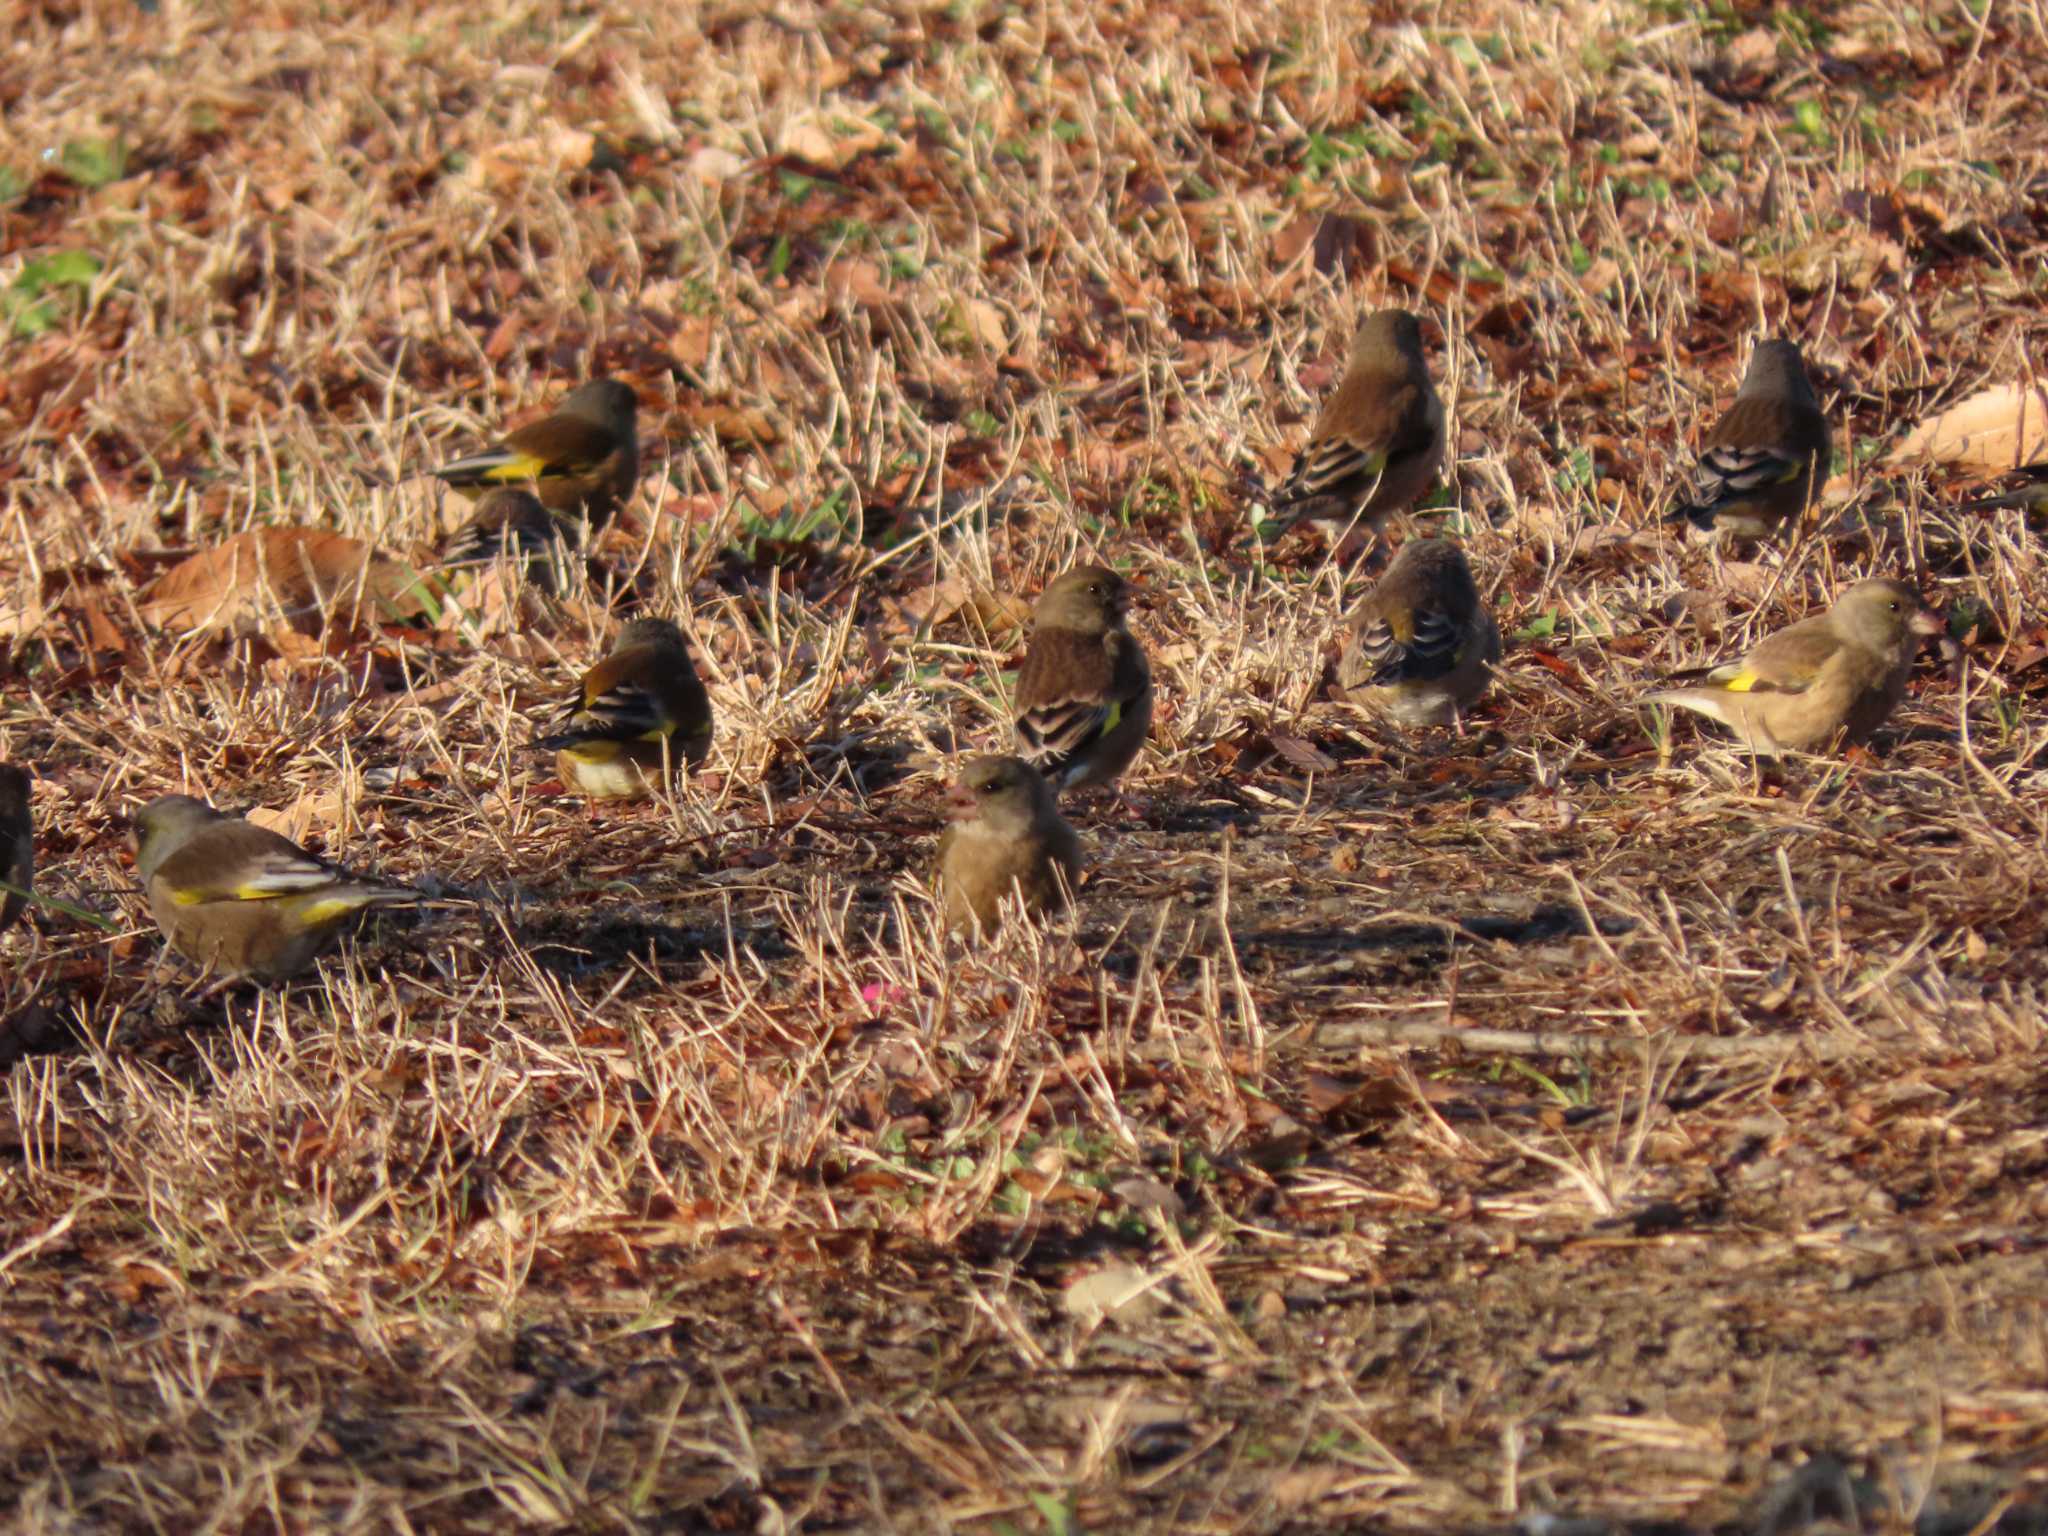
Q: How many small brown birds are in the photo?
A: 12